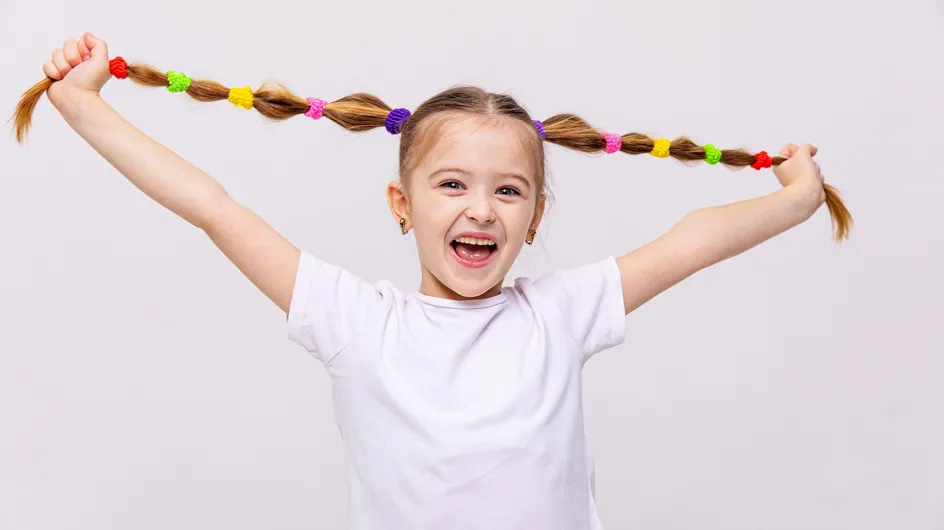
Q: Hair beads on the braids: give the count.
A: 10